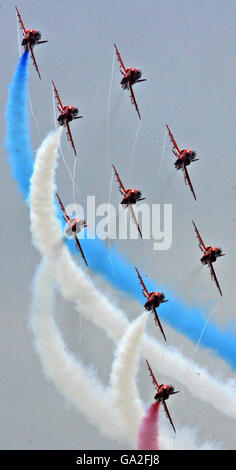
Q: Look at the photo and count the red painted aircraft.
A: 9